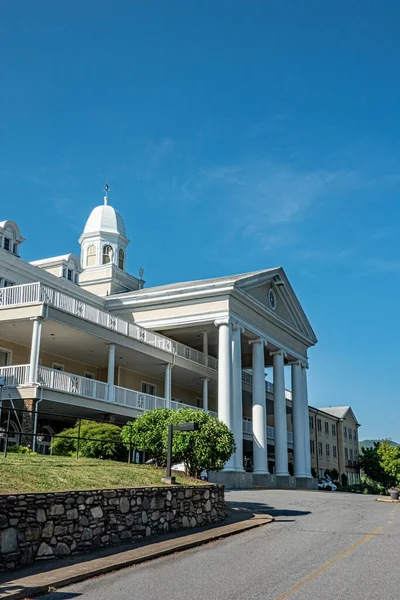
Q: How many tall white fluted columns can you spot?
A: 6